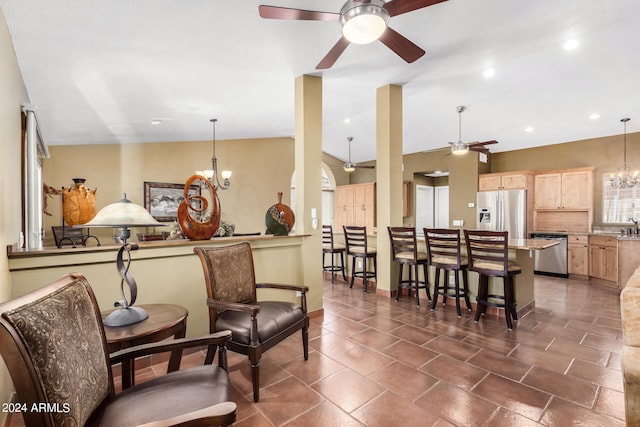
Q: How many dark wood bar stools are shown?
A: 5